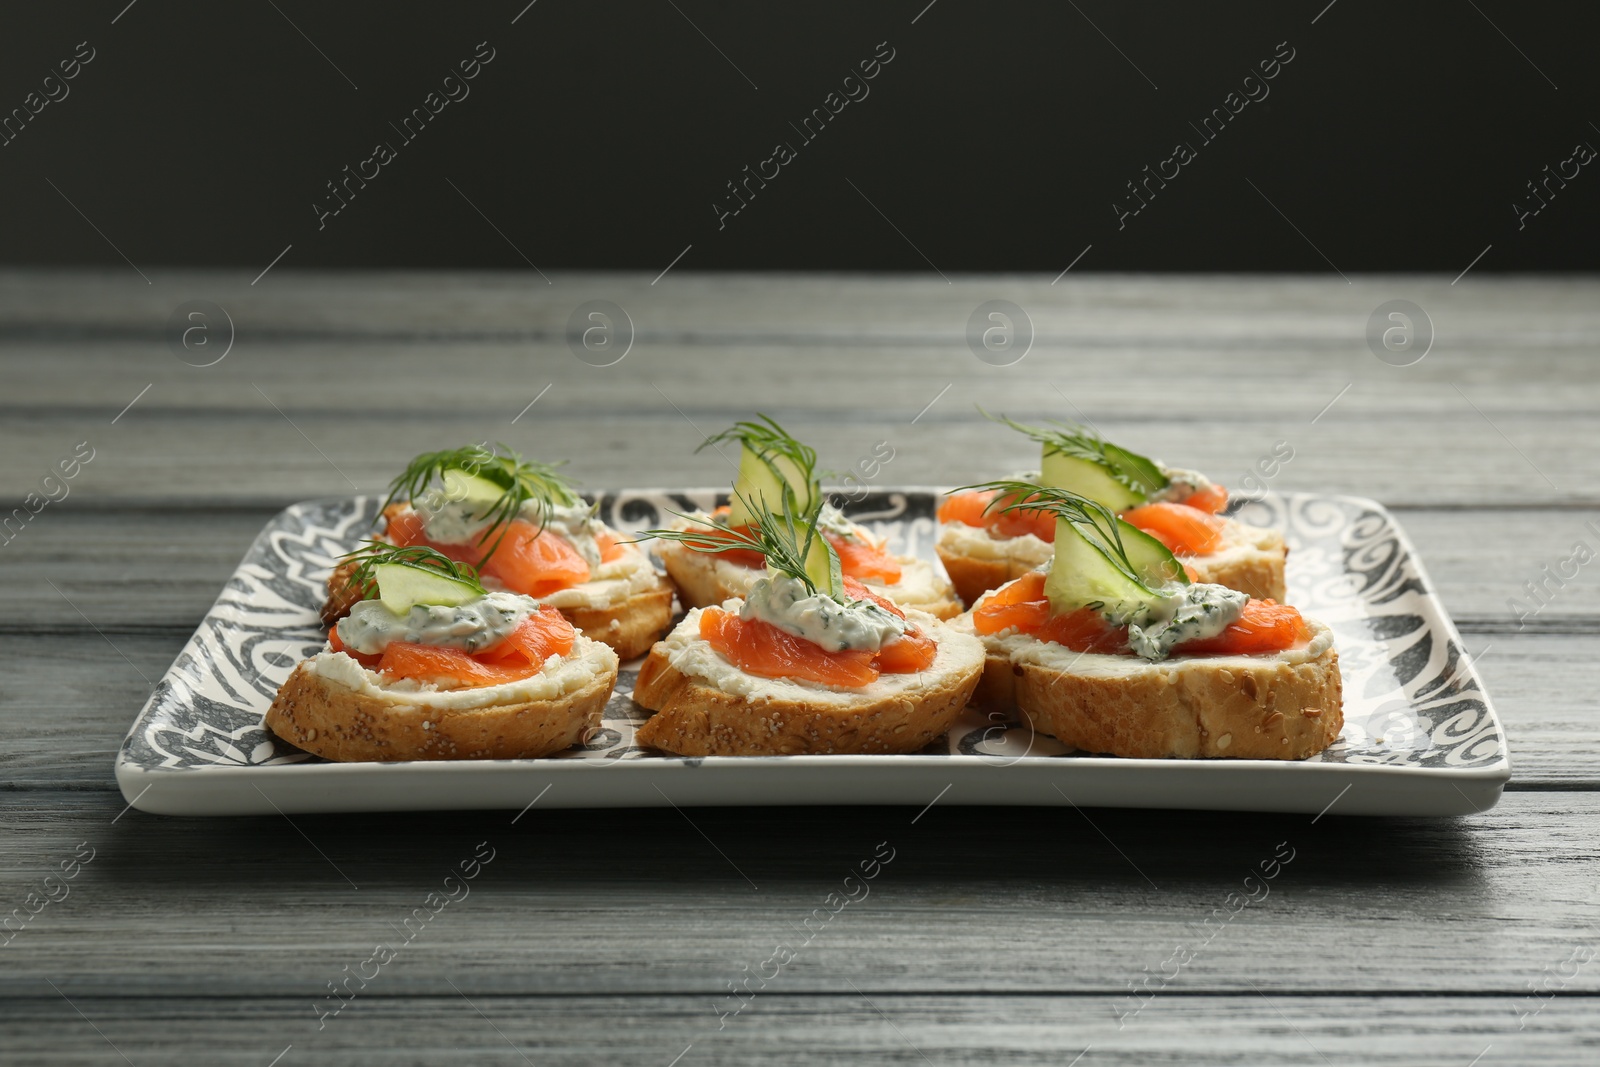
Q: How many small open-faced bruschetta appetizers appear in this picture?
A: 6